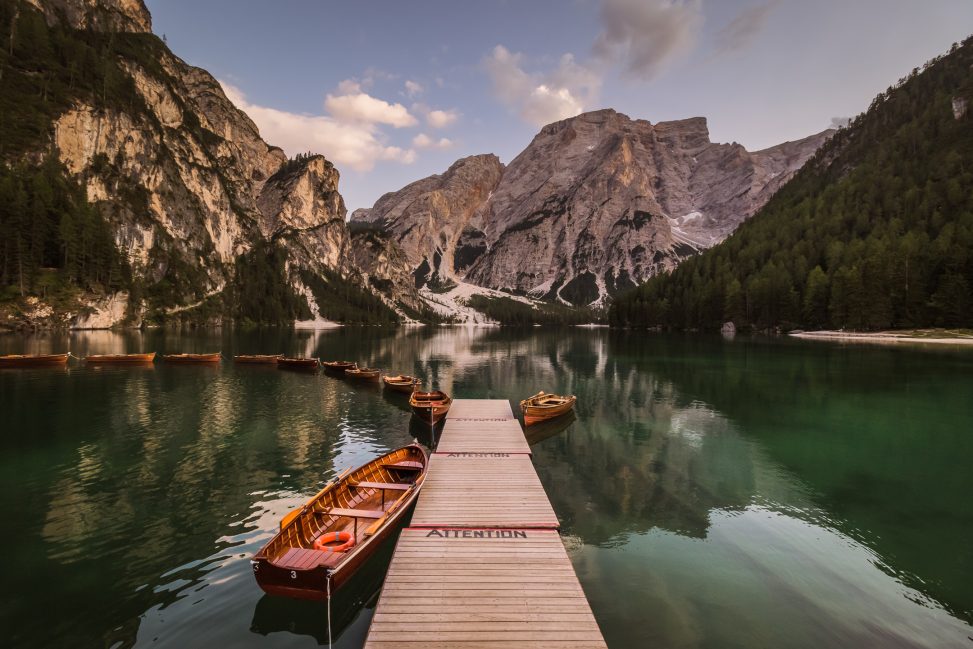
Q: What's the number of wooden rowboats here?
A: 11